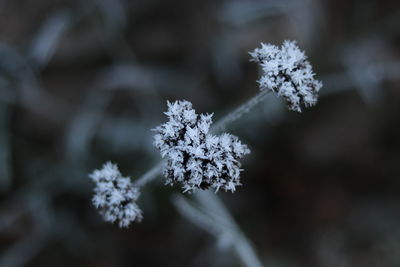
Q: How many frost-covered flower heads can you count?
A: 3